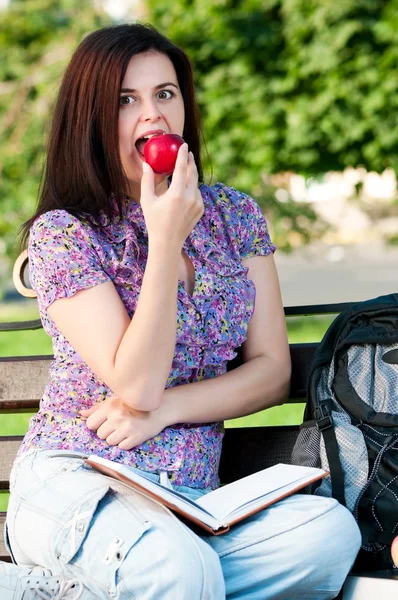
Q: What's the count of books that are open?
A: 1